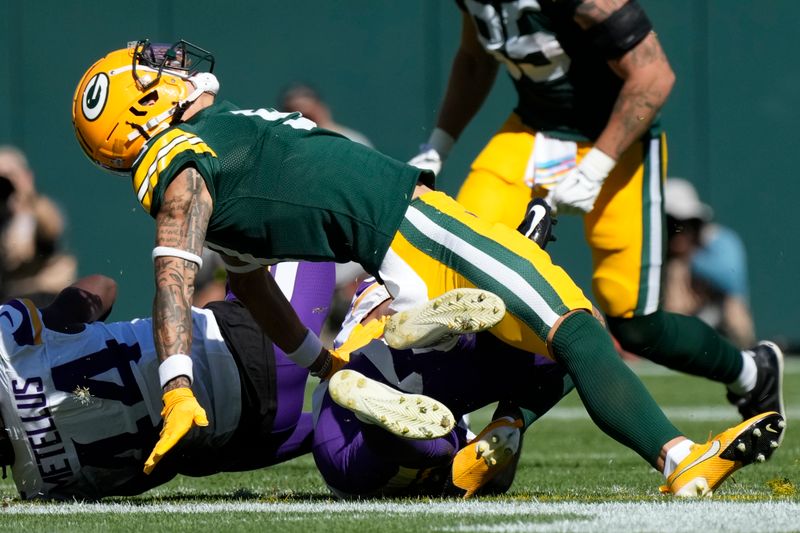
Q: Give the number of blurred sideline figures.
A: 3